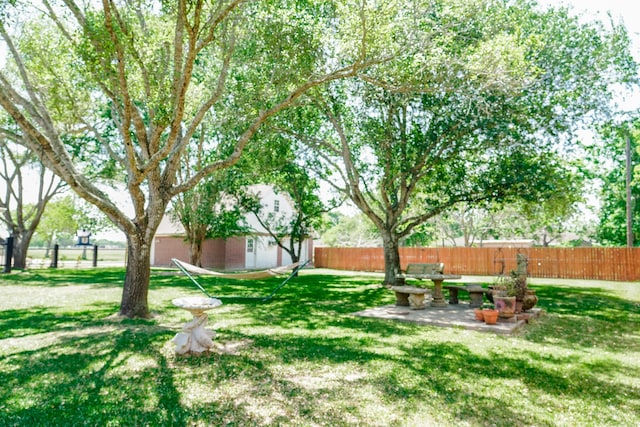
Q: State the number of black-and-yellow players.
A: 0